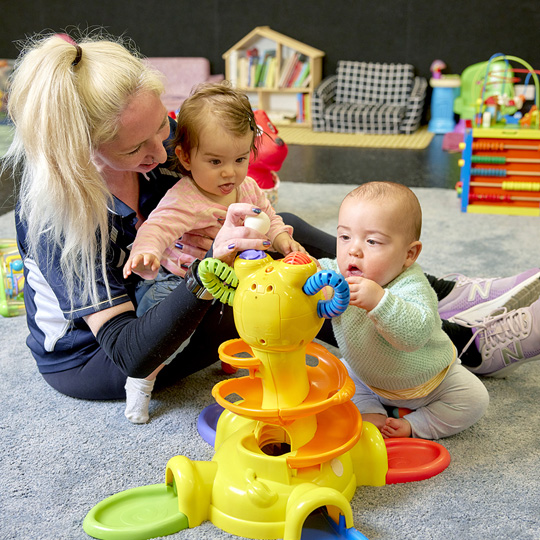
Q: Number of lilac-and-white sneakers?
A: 2